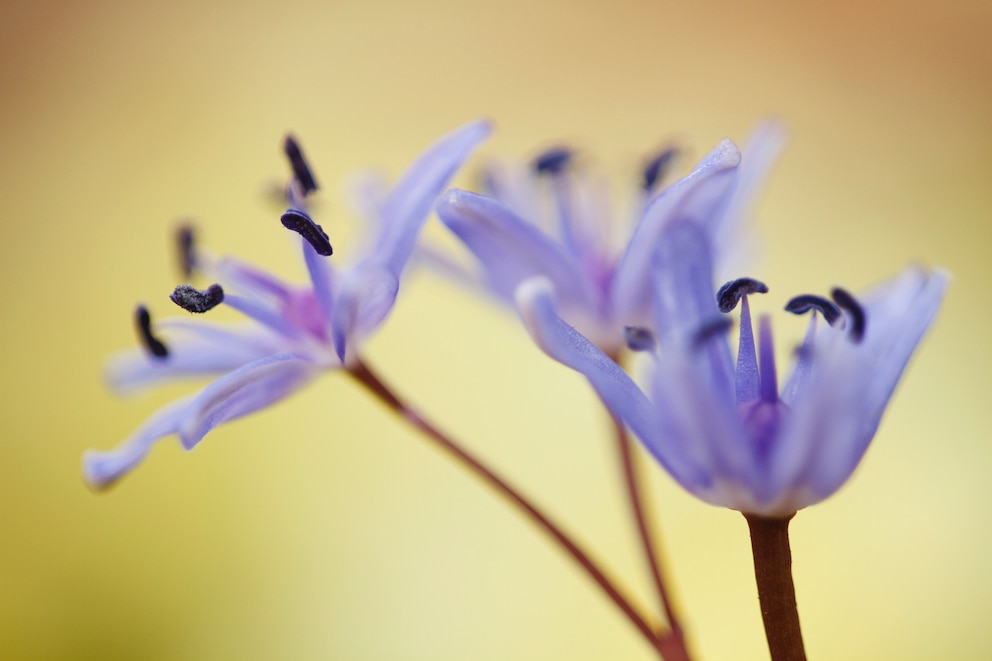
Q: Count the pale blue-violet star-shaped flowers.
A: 3